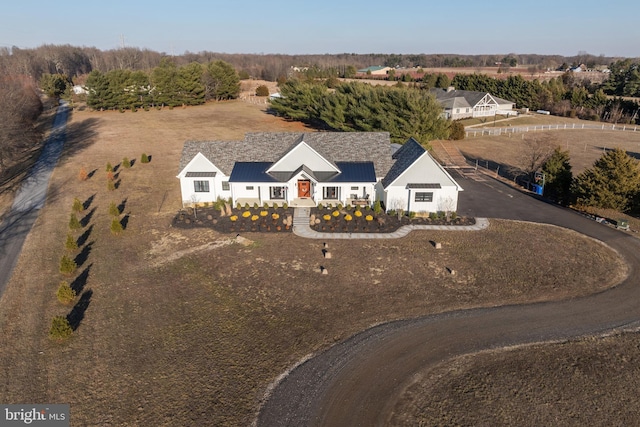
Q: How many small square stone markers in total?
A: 5